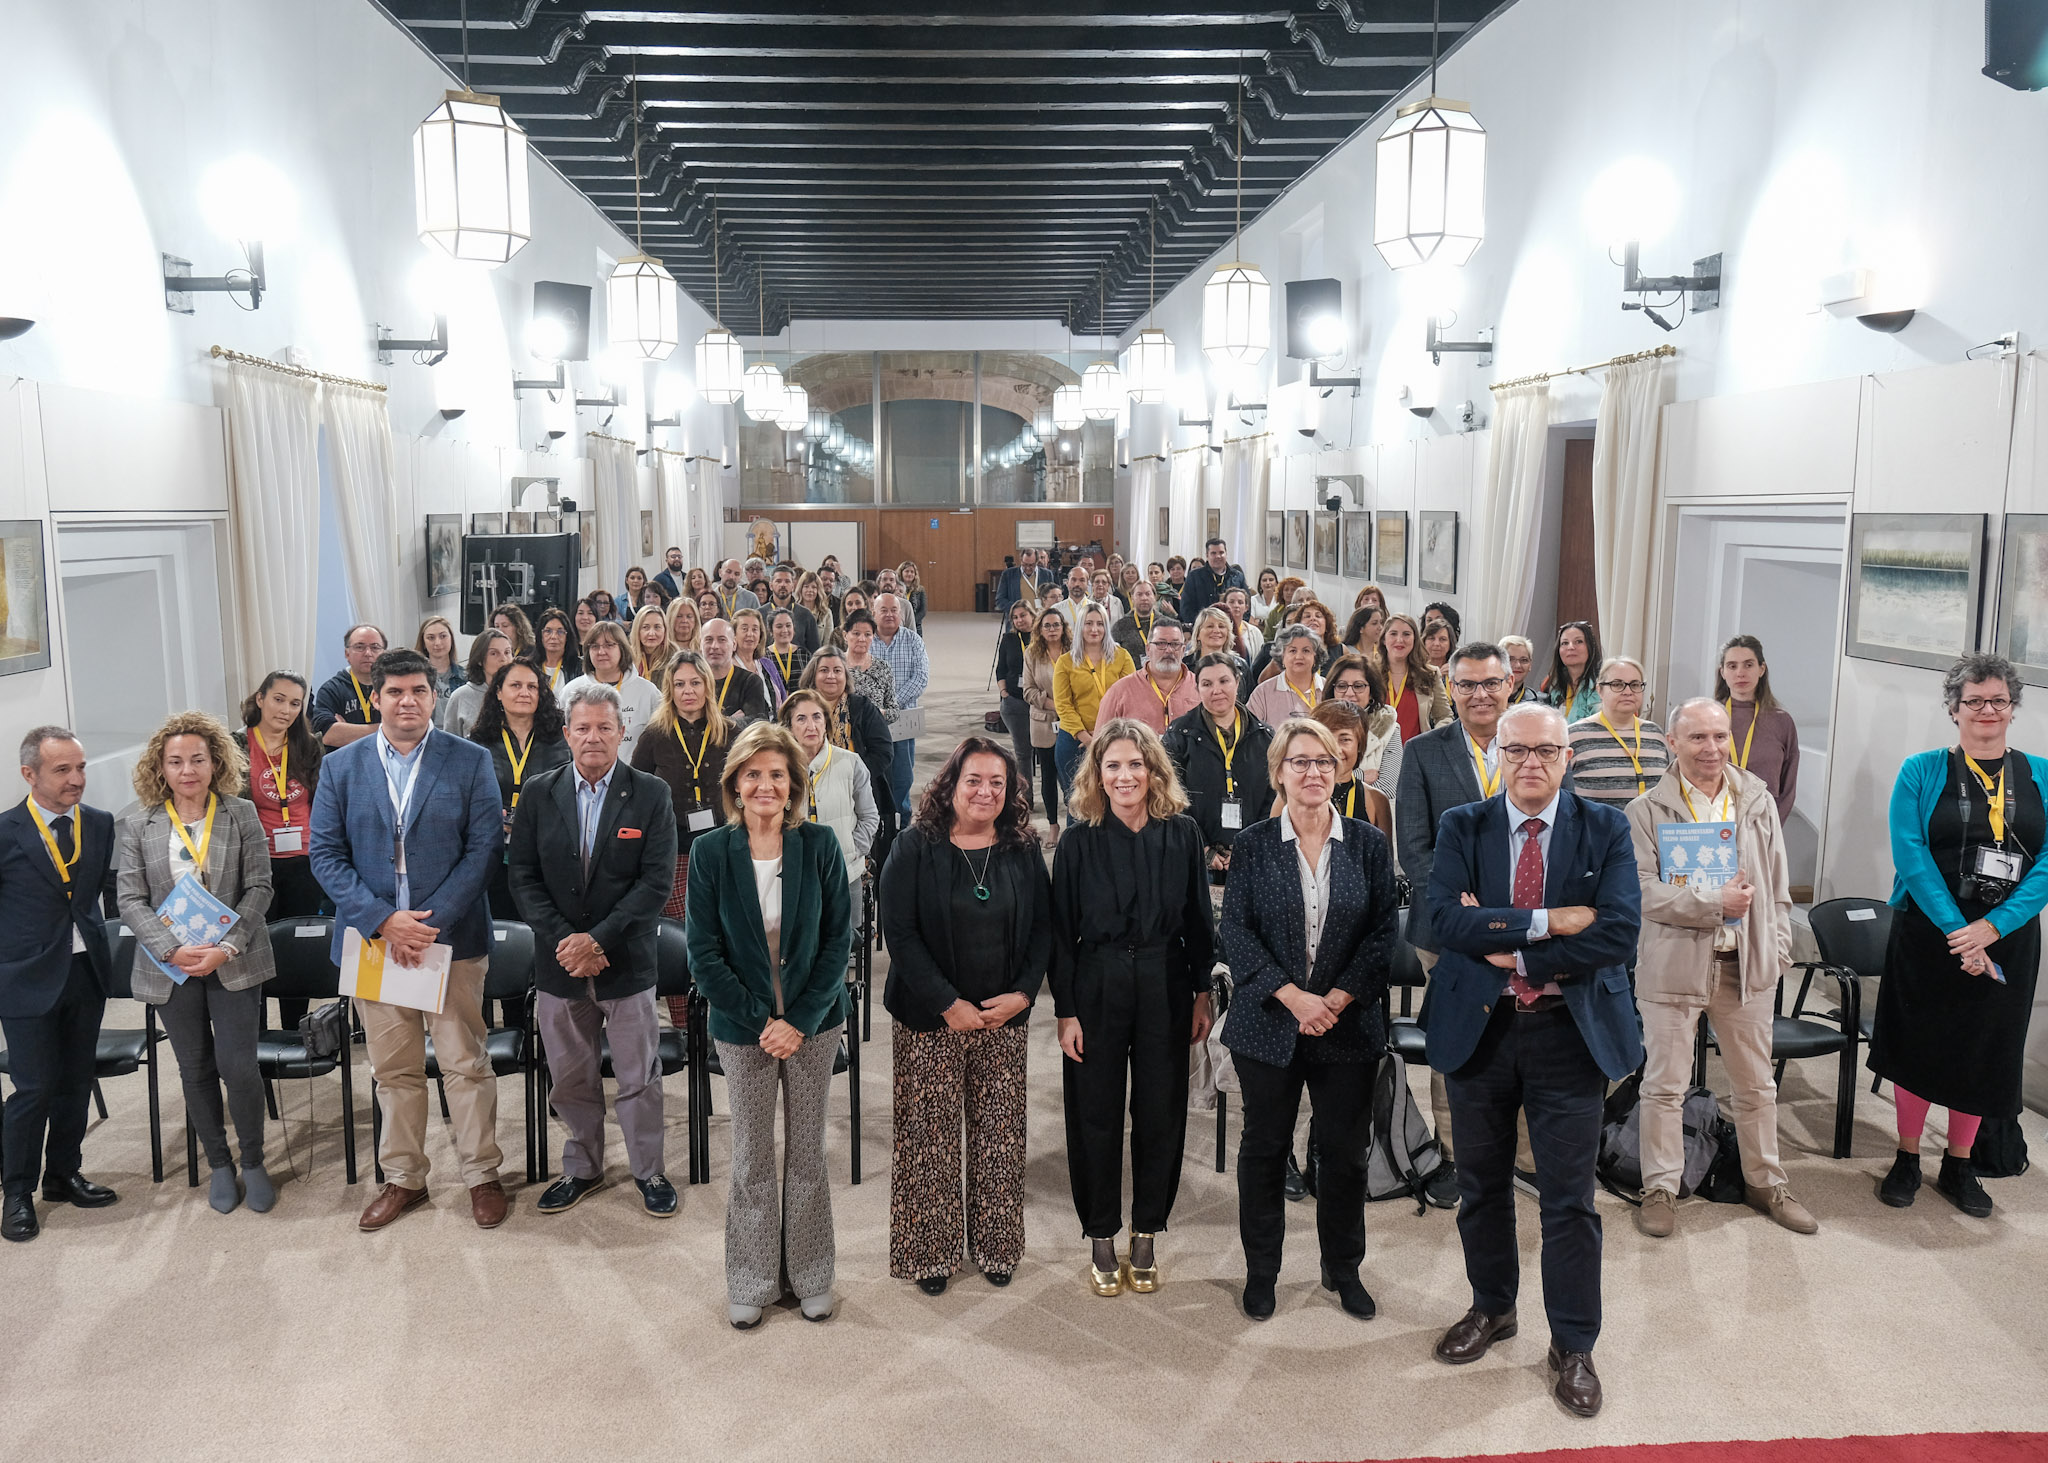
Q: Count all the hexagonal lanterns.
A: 10